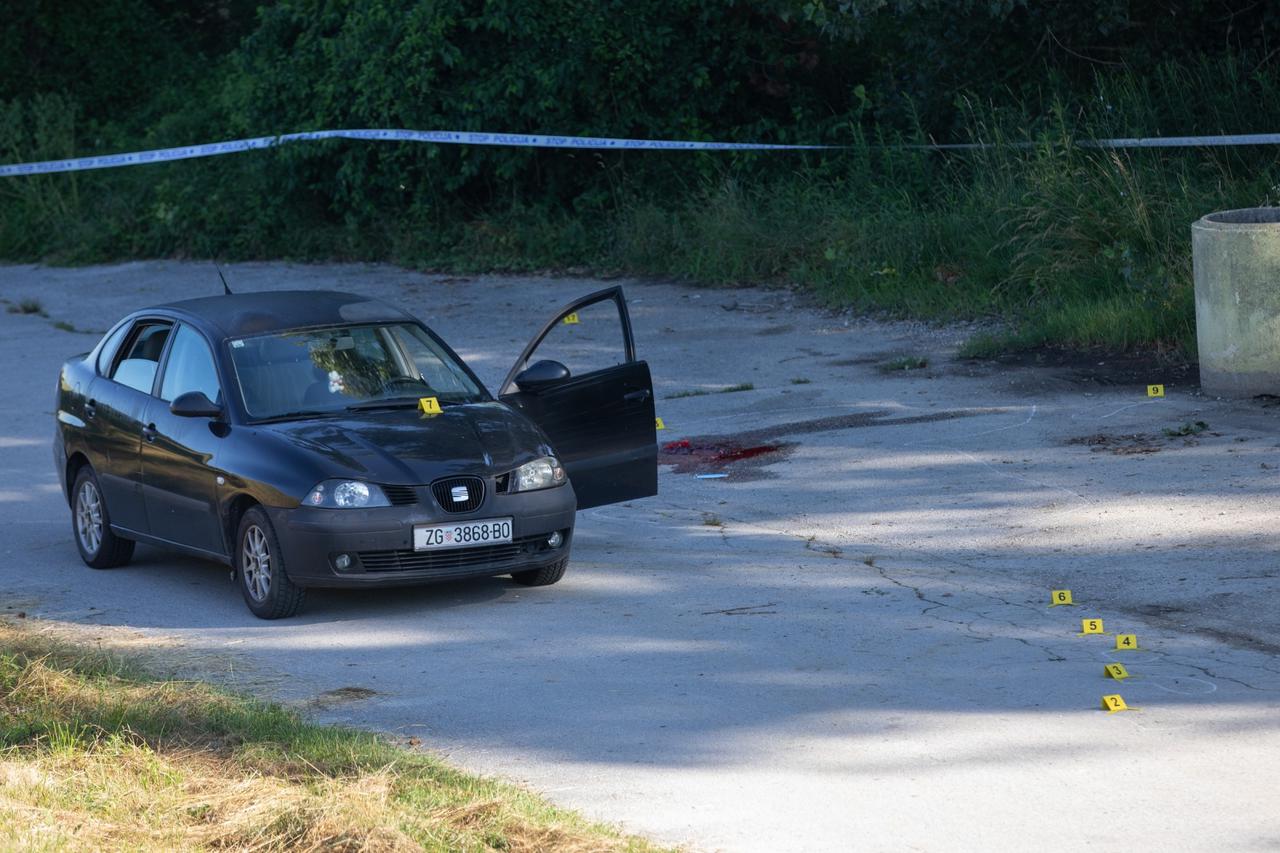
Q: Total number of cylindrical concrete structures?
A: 1